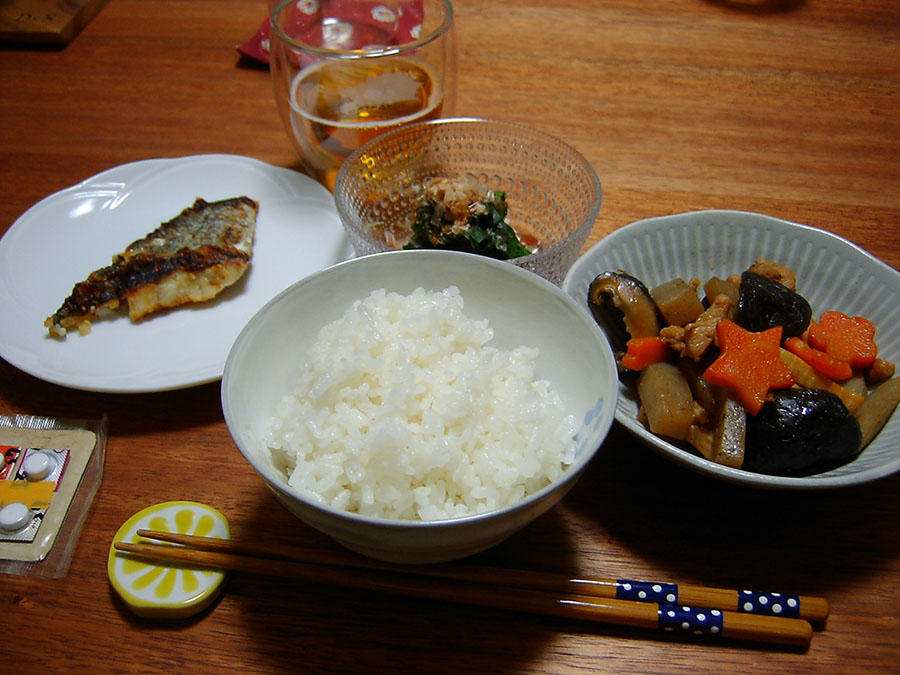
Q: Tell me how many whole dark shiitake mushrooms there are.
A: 2